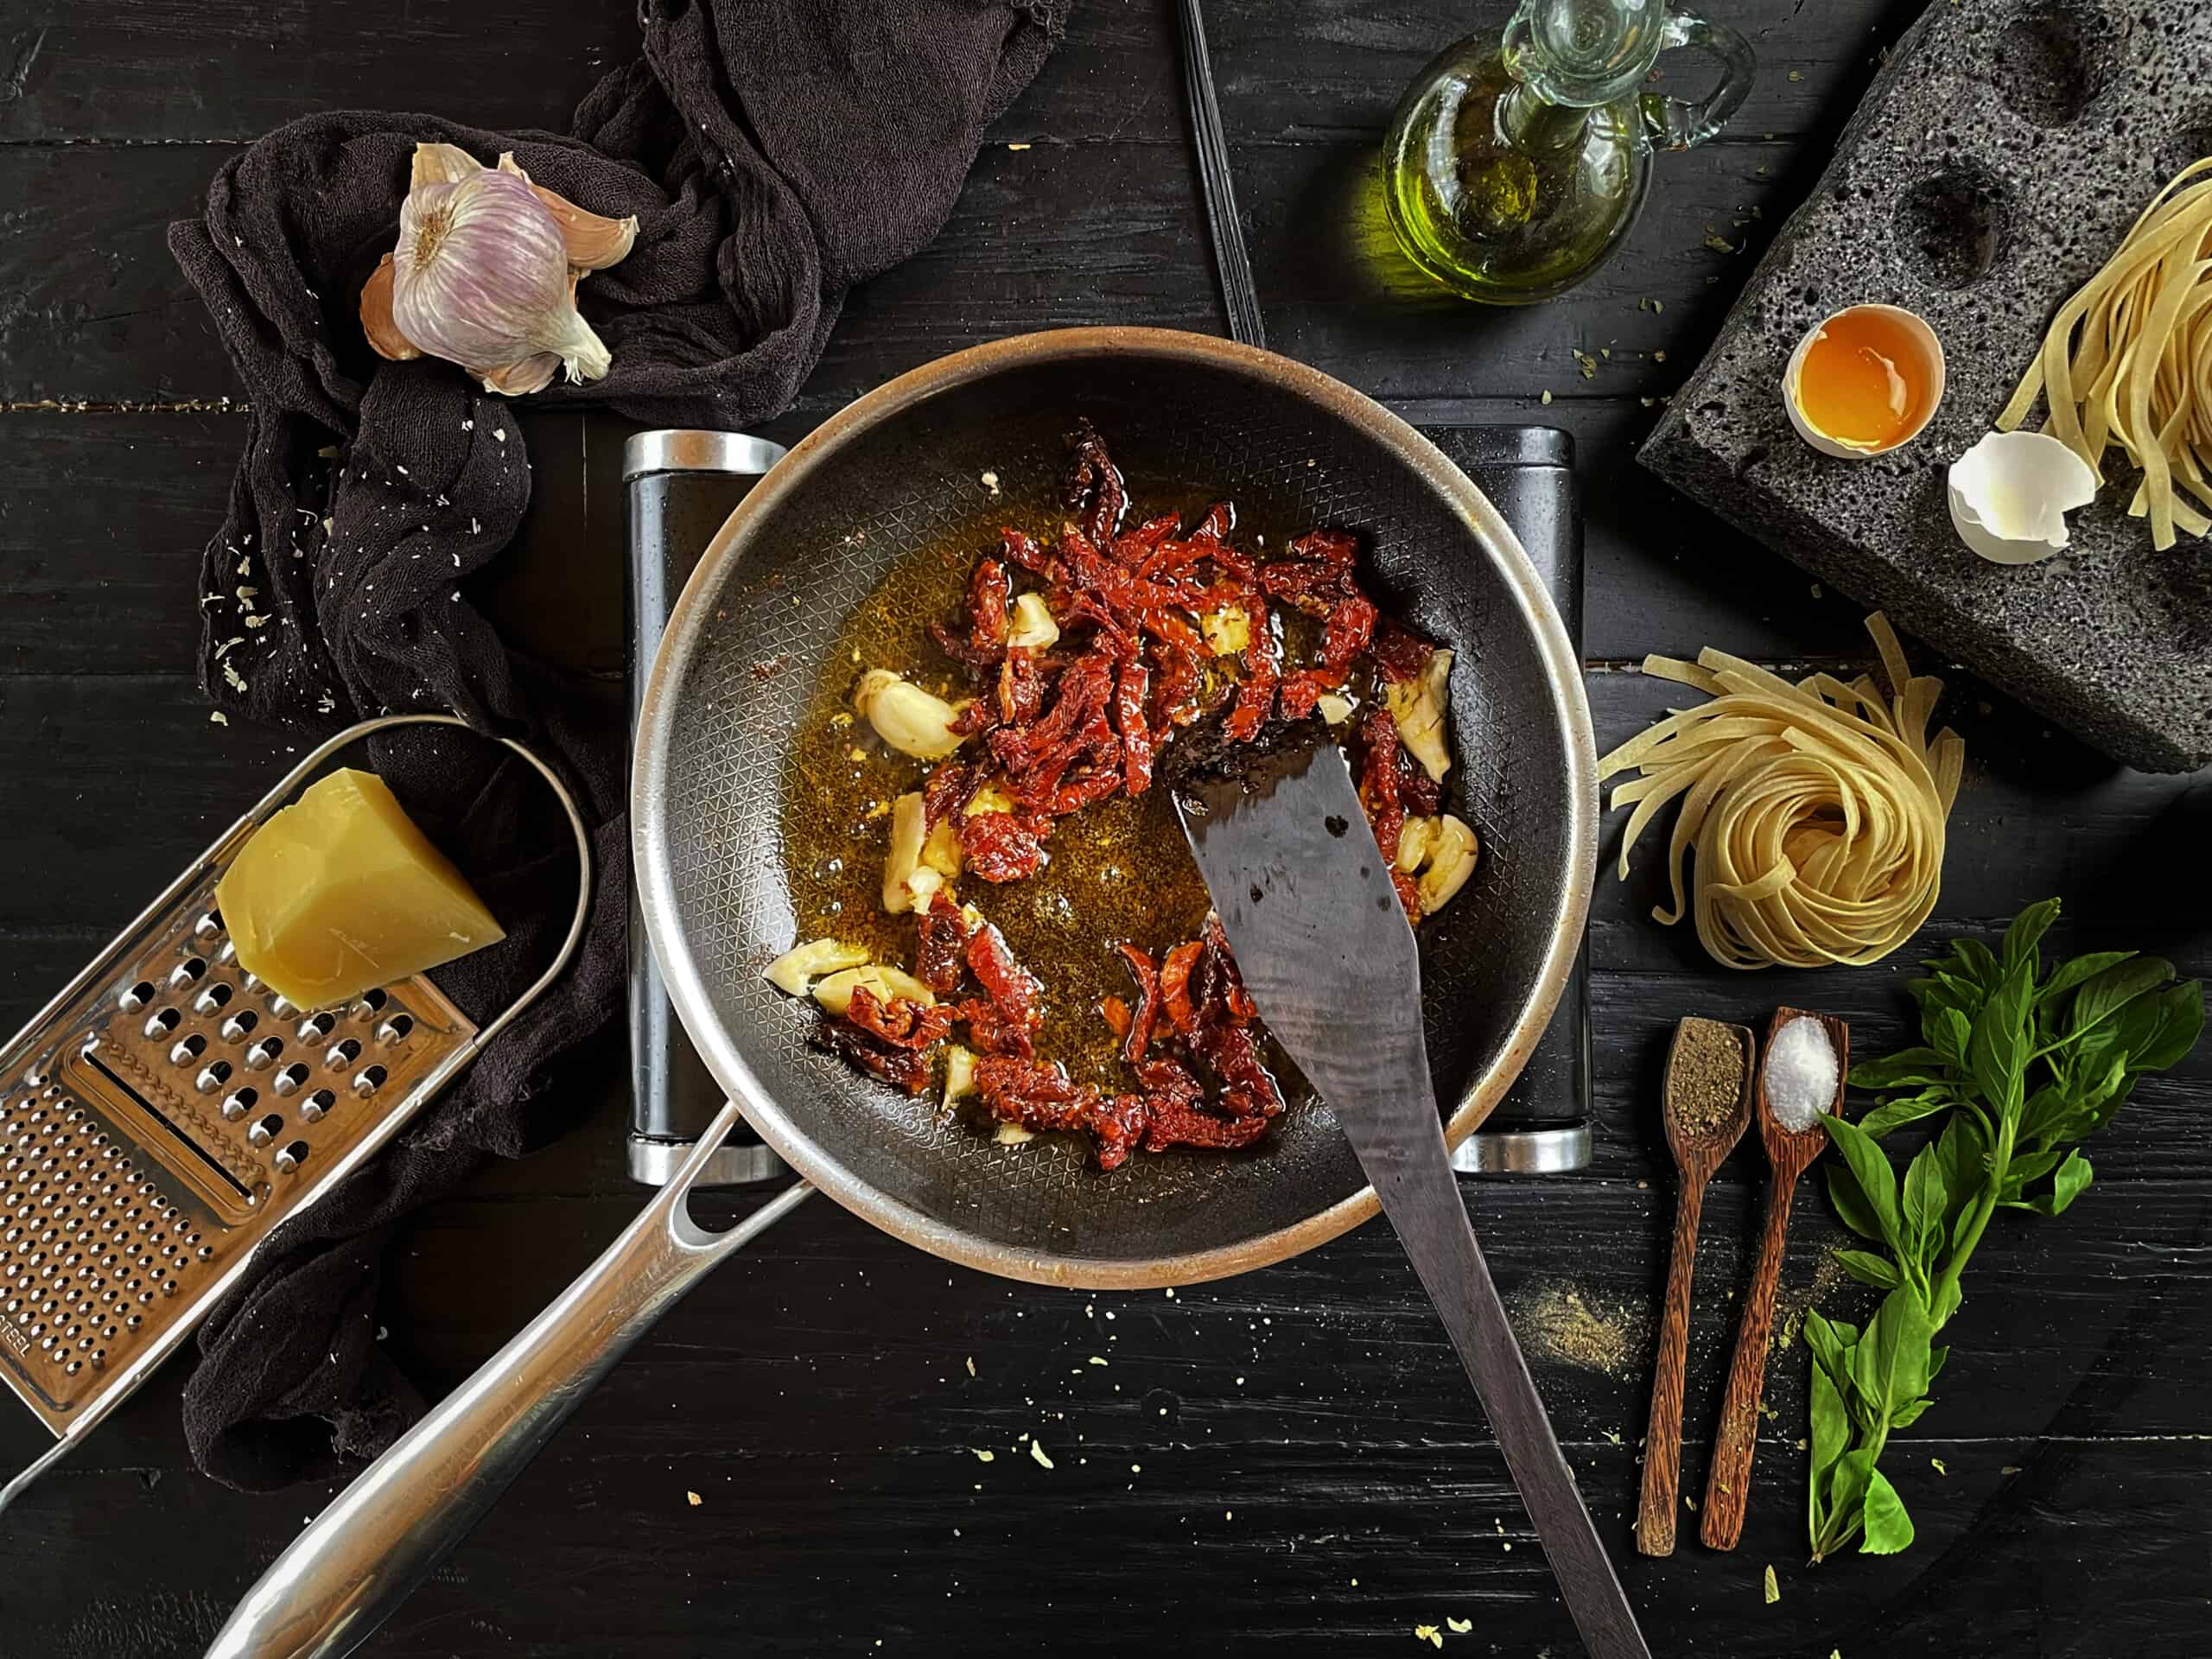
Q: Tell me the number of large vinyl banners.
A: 0